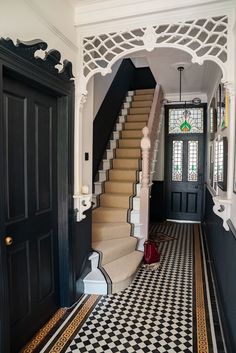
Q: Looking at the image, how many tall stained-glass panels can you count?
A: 2